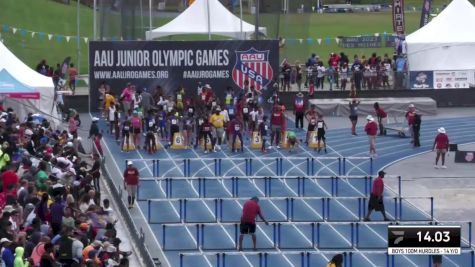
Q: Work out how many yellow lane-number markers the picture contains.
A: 8